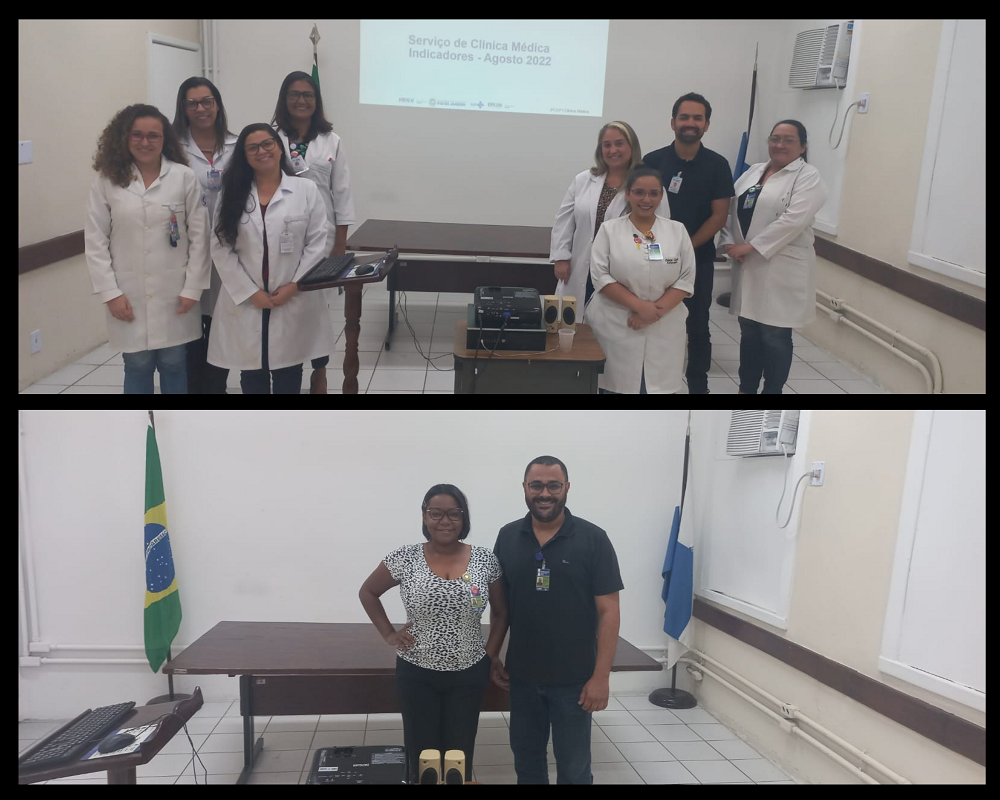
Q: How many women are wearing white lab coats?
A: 7